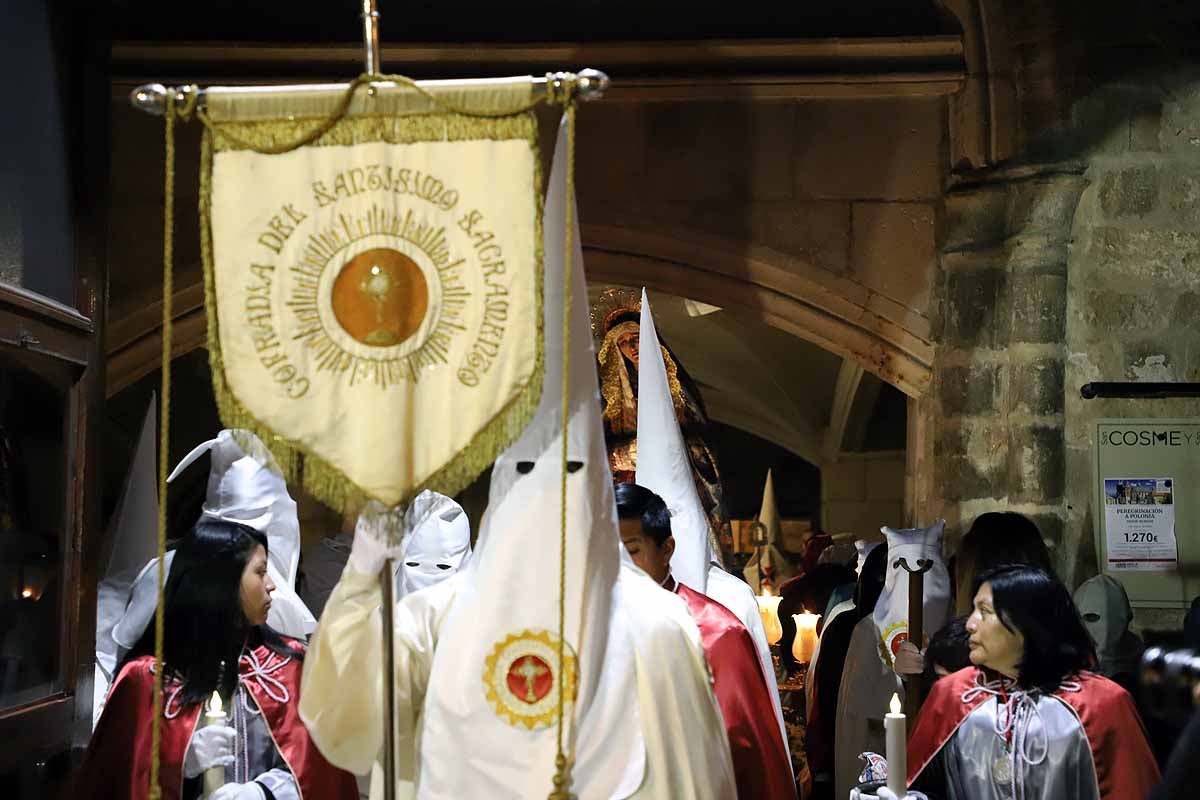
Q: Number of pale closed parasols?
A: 0